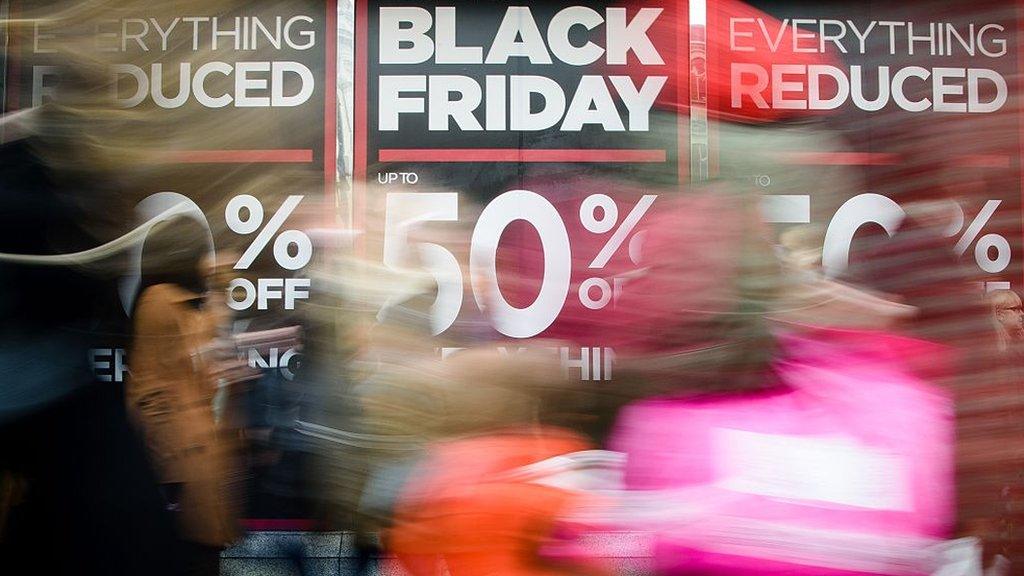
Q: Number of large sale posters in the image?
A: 3